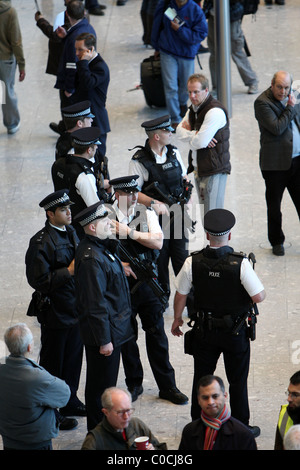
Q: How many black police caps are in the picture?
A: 7